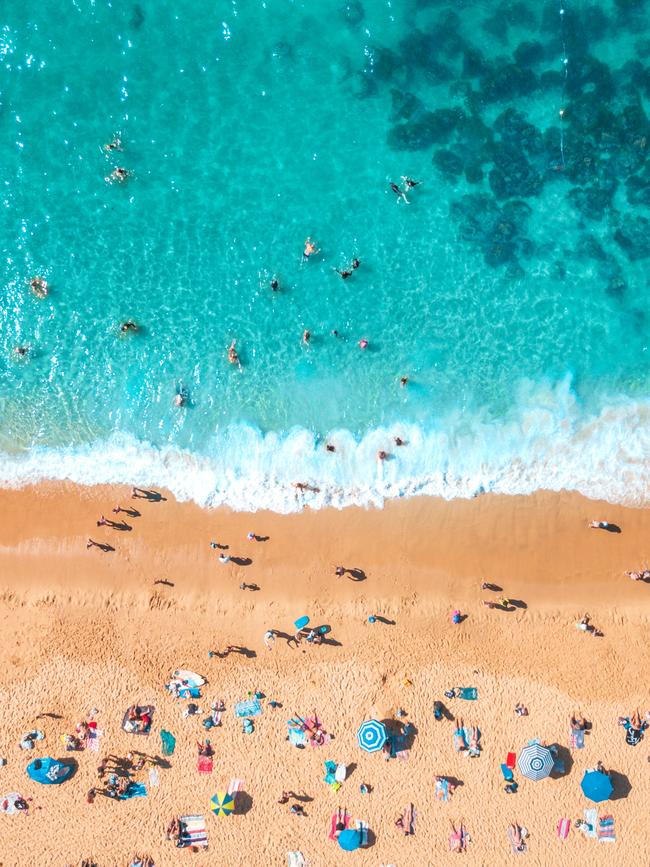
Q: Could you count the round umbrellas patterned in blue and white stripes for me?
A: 2